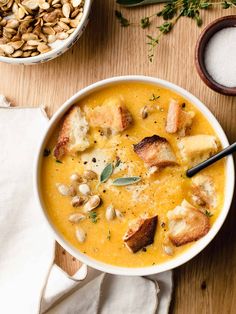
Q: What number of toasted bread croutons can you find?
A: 8